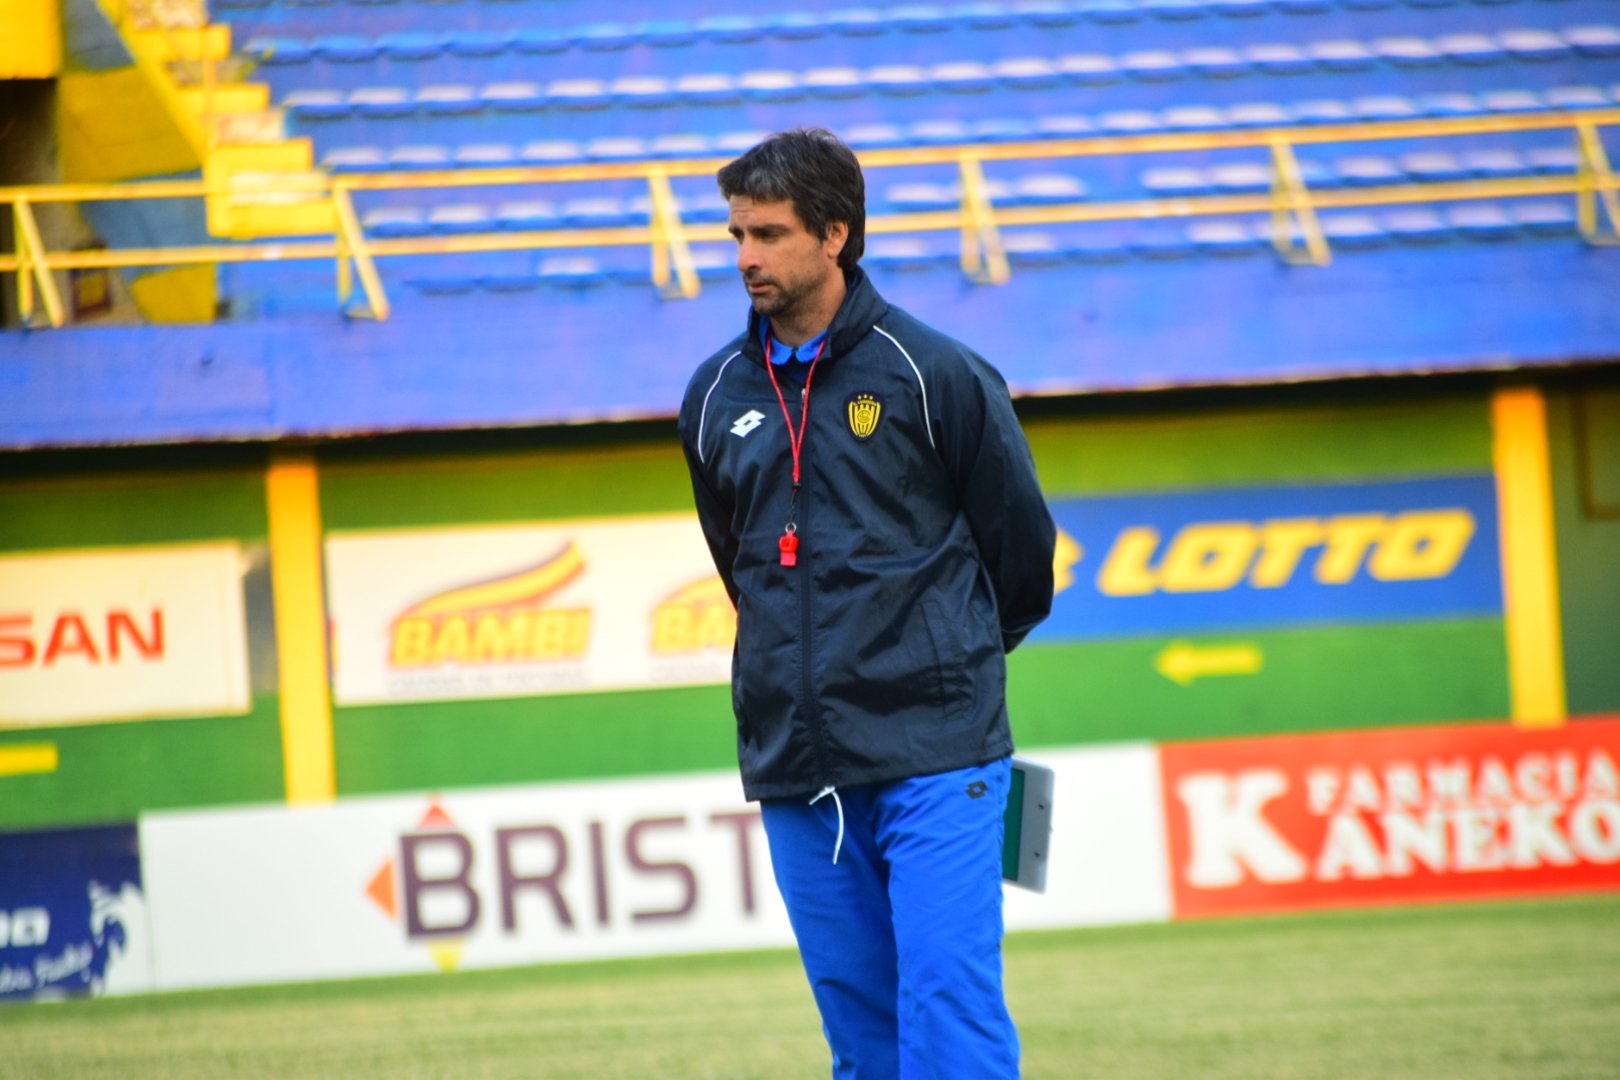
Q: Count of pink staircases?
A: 0